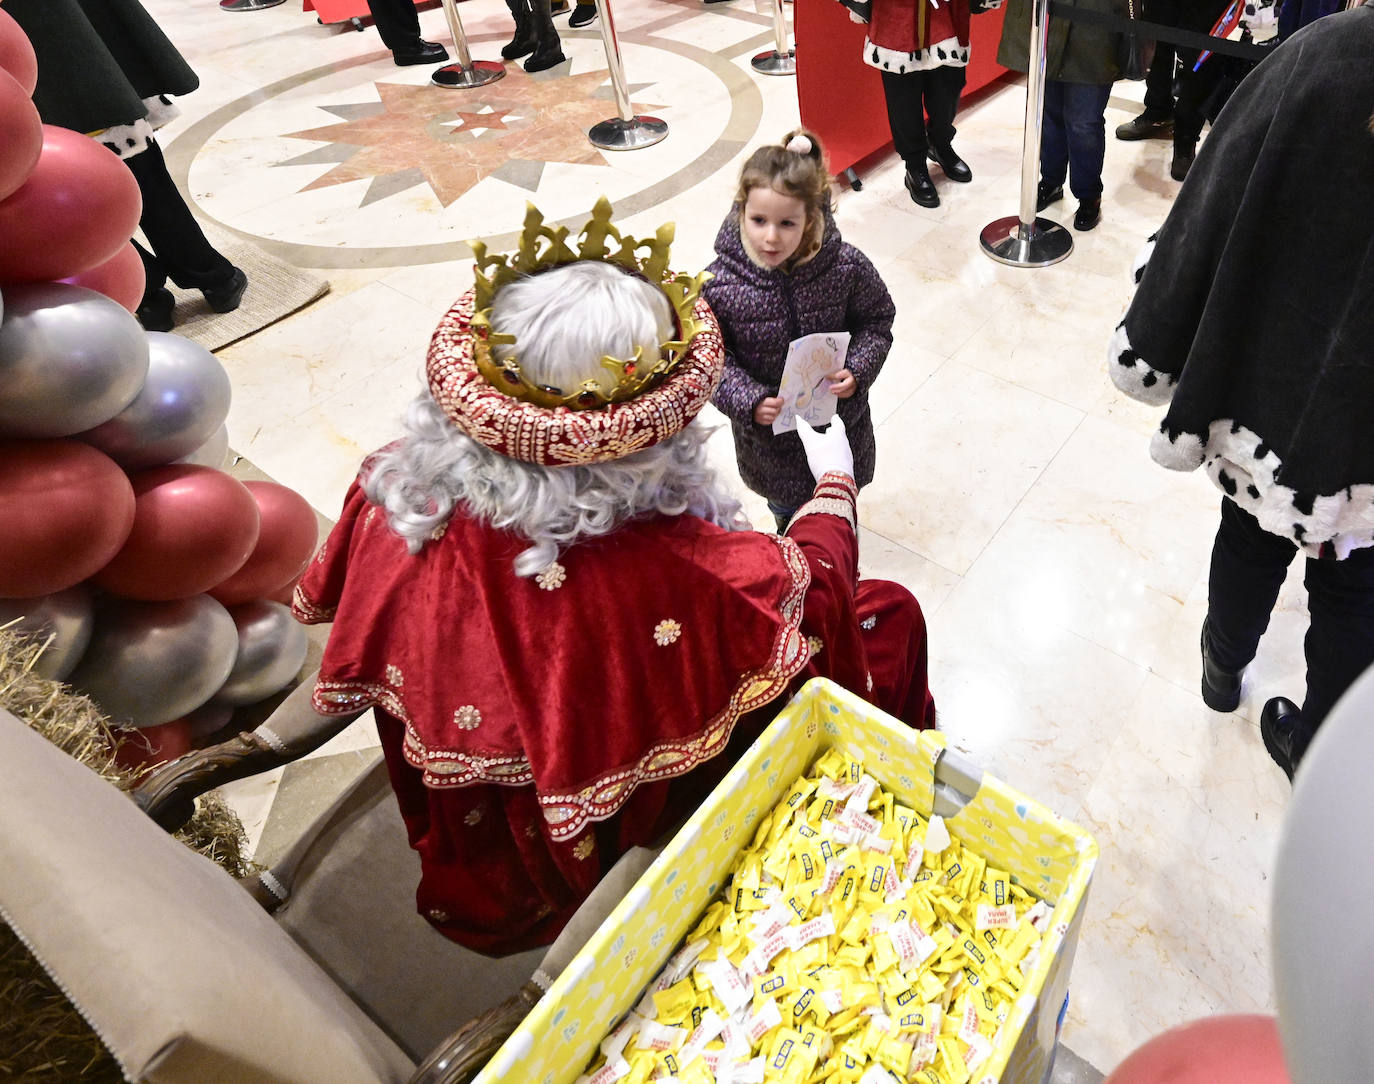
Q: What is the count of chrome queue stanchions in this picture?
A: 5